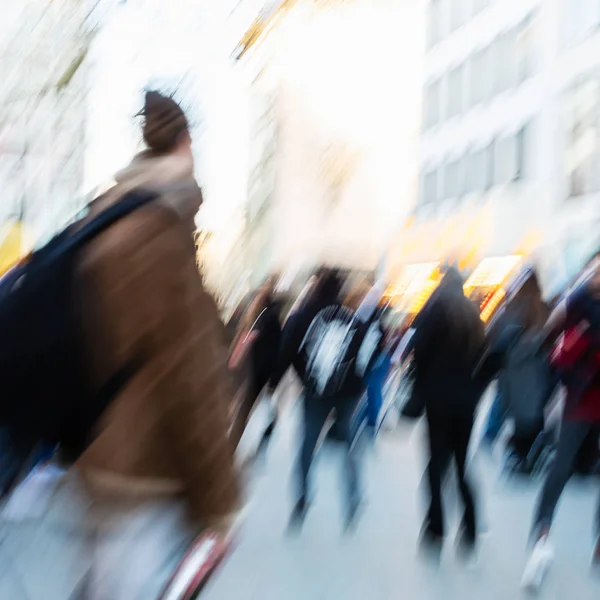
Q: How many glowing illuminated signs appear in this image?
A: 2